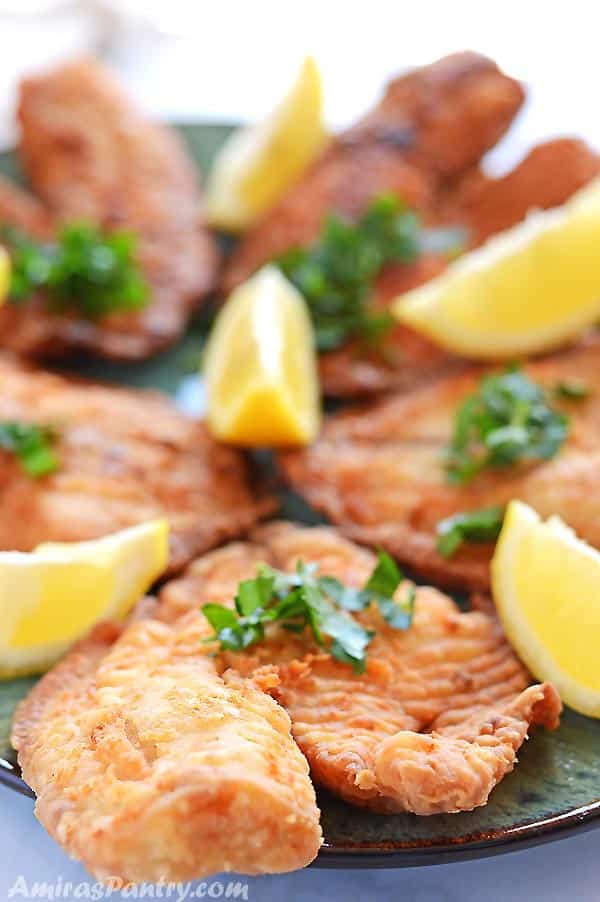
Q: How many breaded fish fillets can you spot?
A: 5